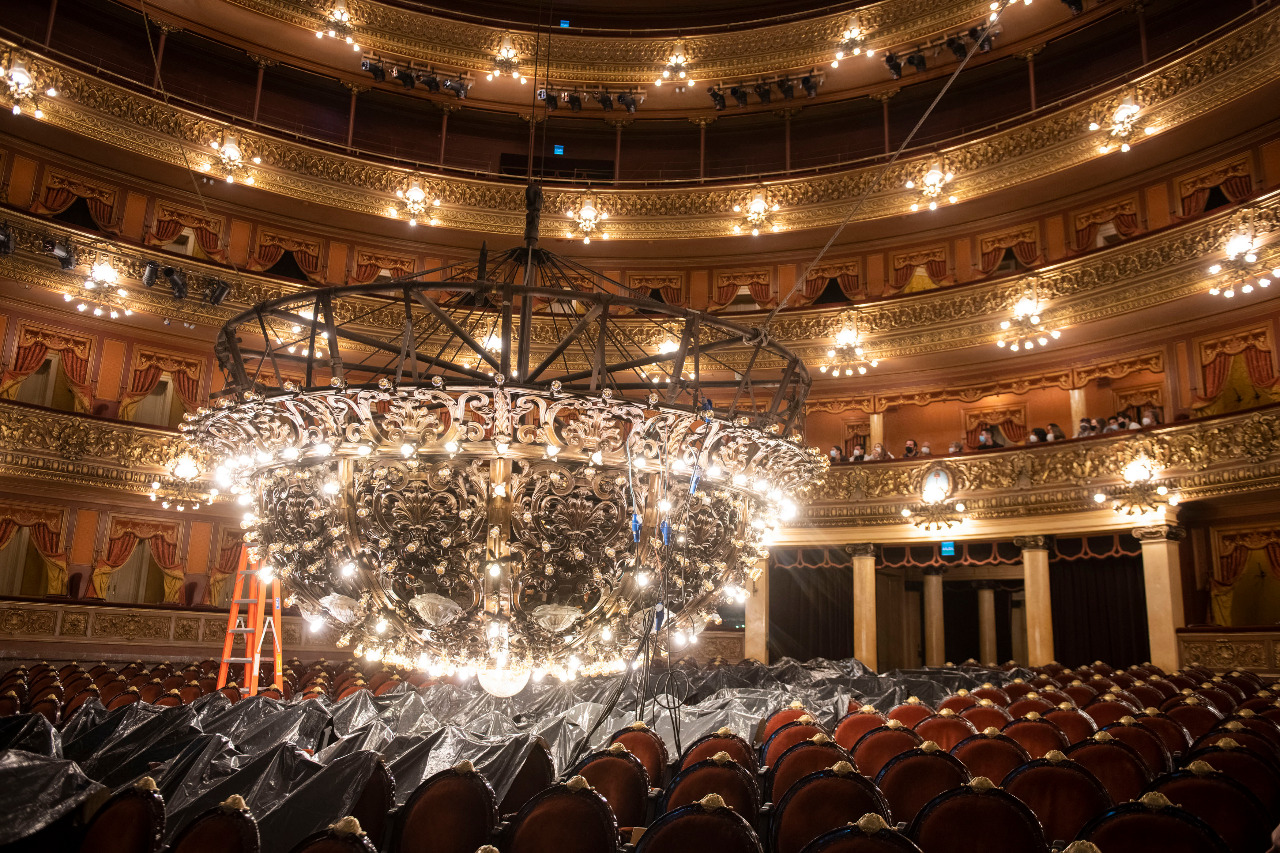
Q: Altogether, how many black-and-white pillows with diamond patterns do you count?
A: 0